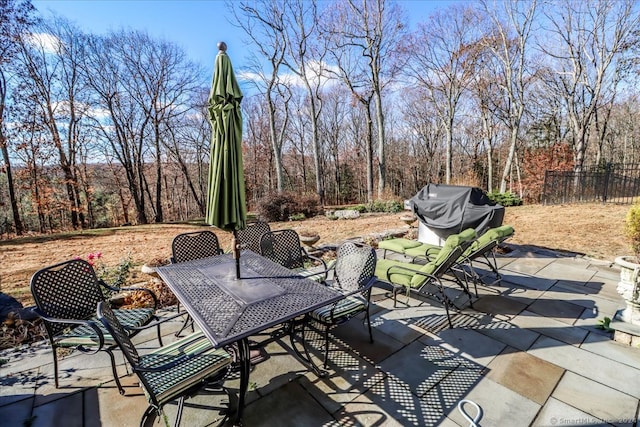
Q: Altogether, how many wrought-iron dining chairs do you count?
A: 6